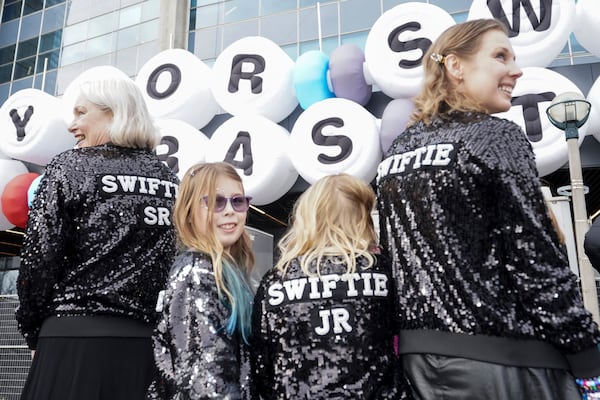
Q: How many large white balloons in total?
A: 13